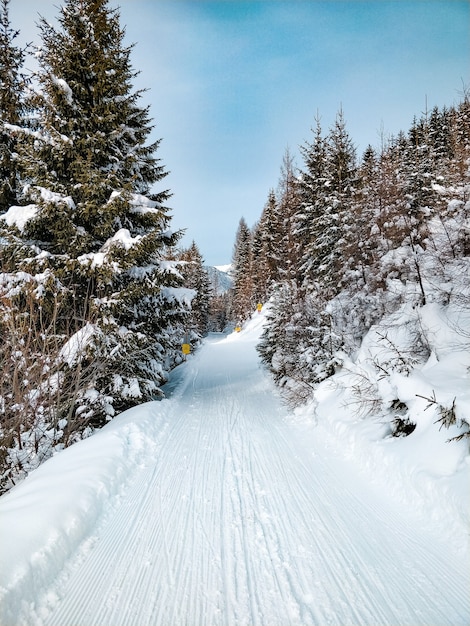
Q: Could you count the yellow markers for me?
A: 3